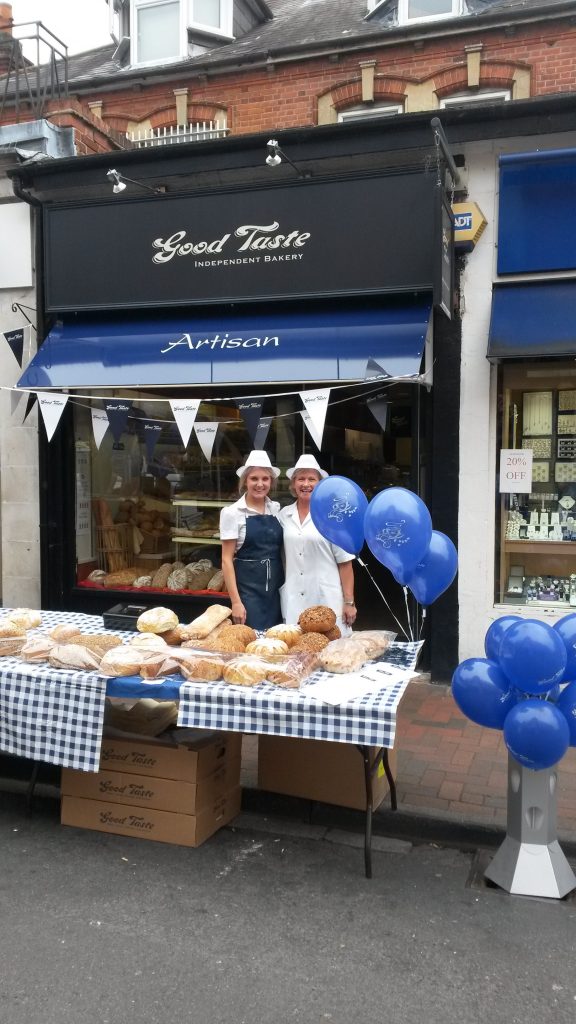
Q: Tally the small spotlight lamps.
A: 2